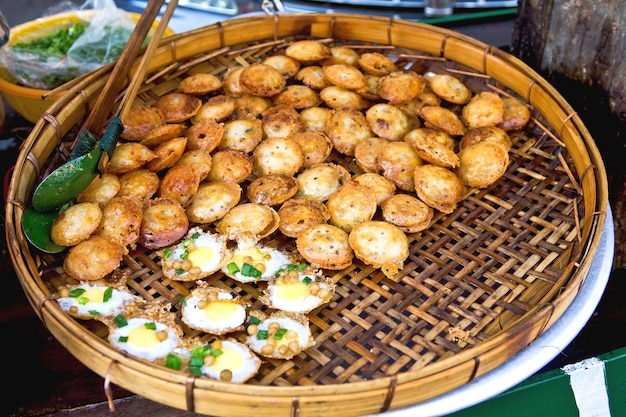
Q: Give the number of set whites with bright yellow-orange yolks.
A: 8